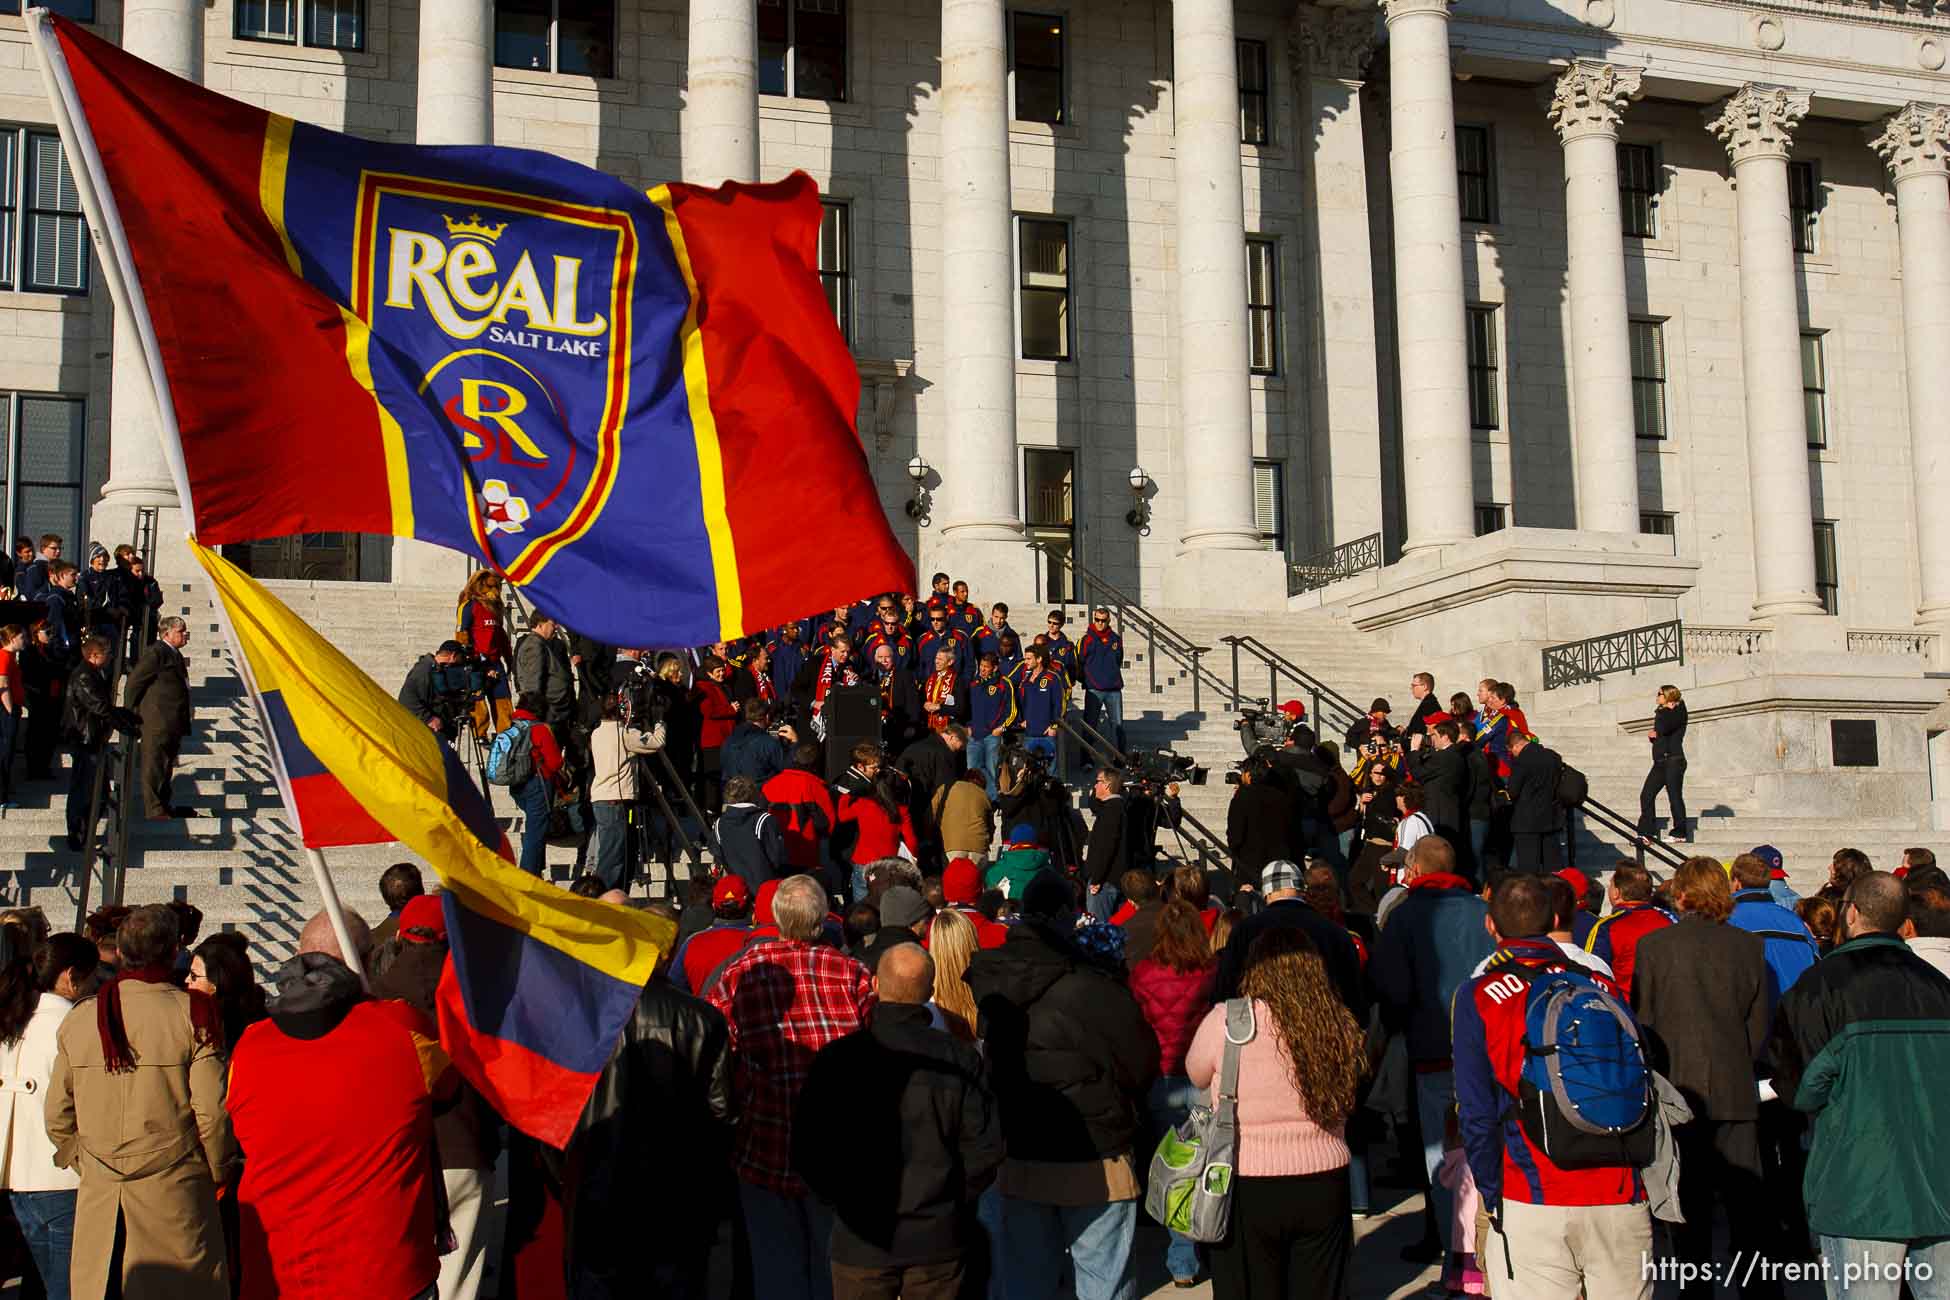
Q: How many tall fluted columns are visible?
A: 9